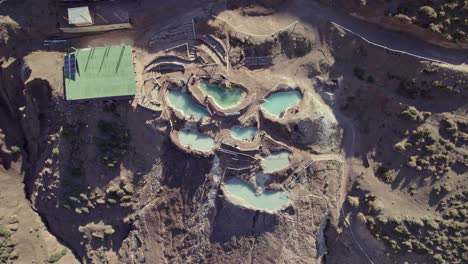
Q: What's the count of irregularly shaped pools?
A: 7